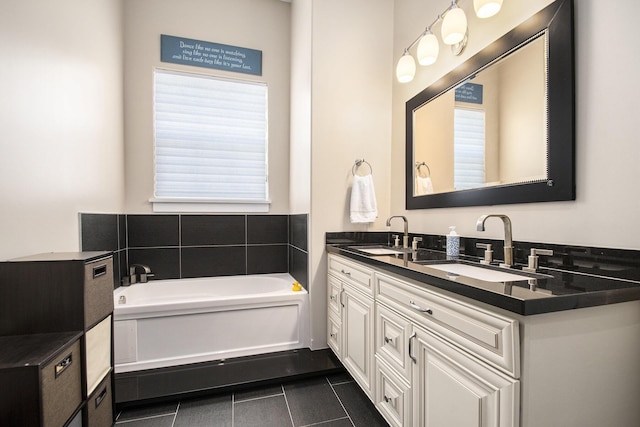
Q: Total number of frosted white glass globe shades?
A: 4